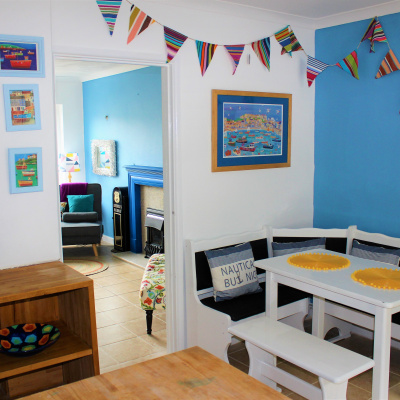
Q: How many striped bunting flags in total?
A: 13